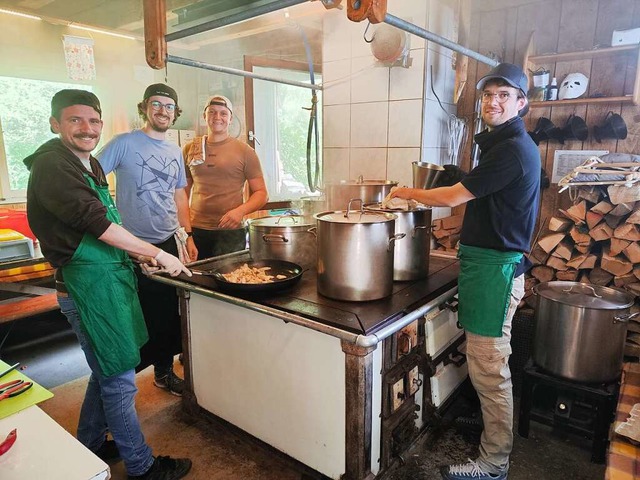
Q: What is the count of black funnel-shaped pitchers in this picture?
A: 3